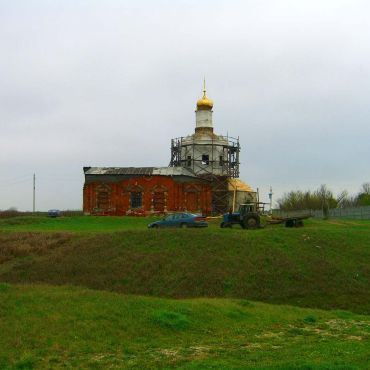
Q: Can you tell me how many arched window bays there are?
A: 4